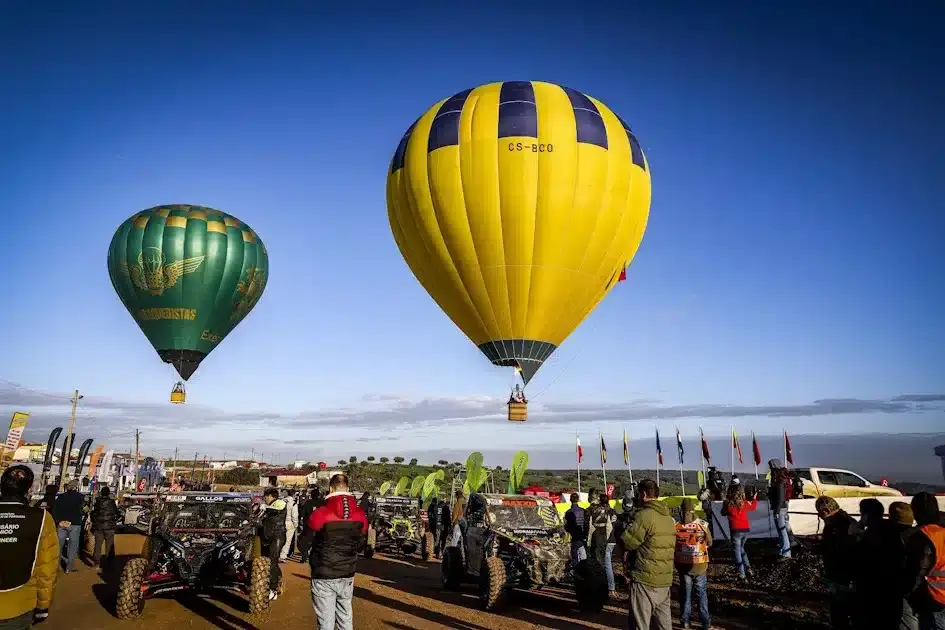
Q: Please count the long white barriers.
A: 1